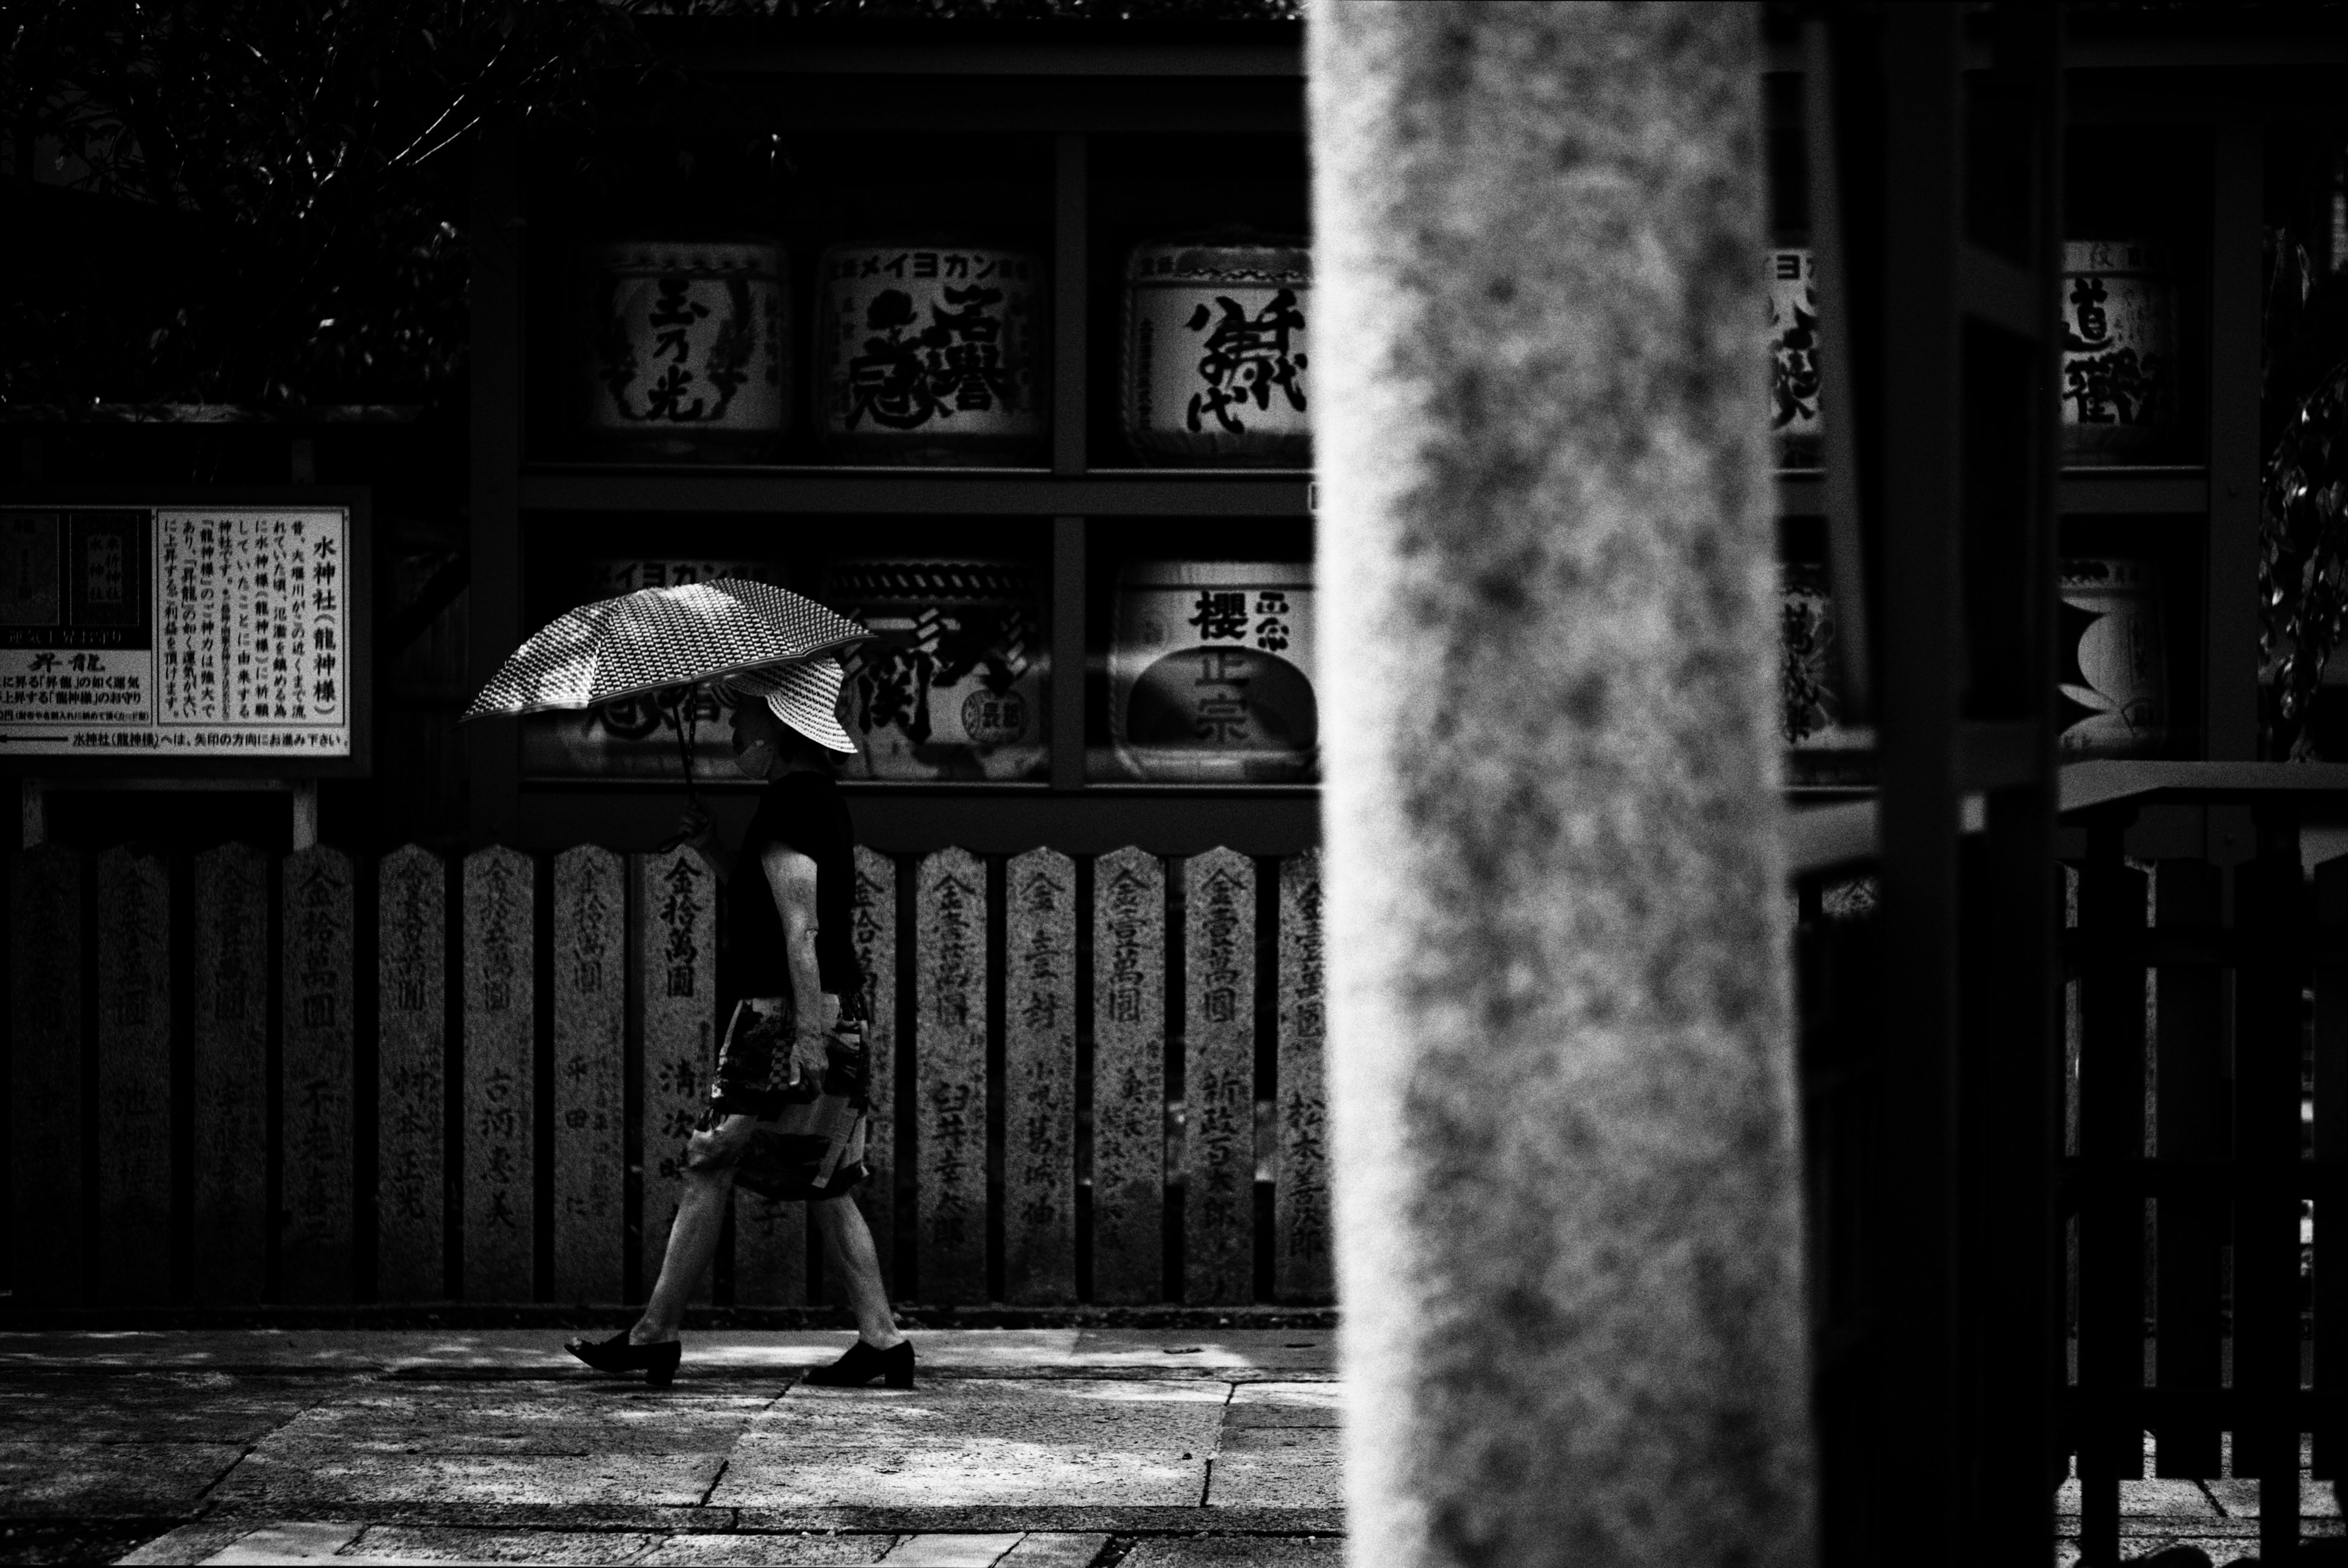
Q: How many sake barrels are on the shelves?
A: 10